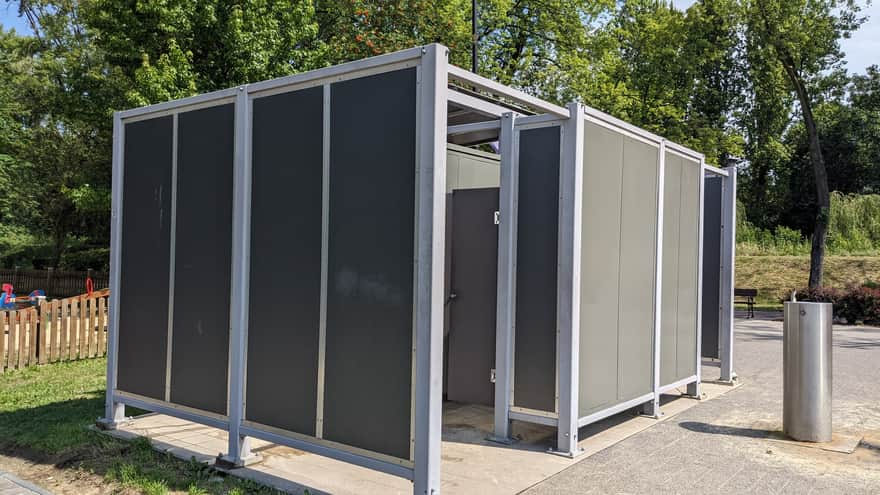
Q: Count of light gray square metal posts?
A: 8